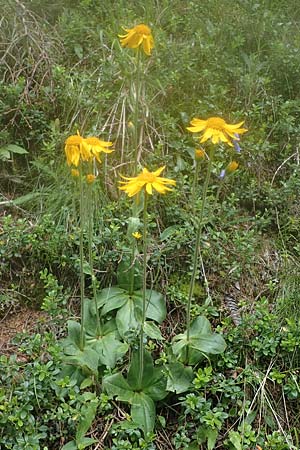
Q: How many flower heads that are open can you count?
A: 5